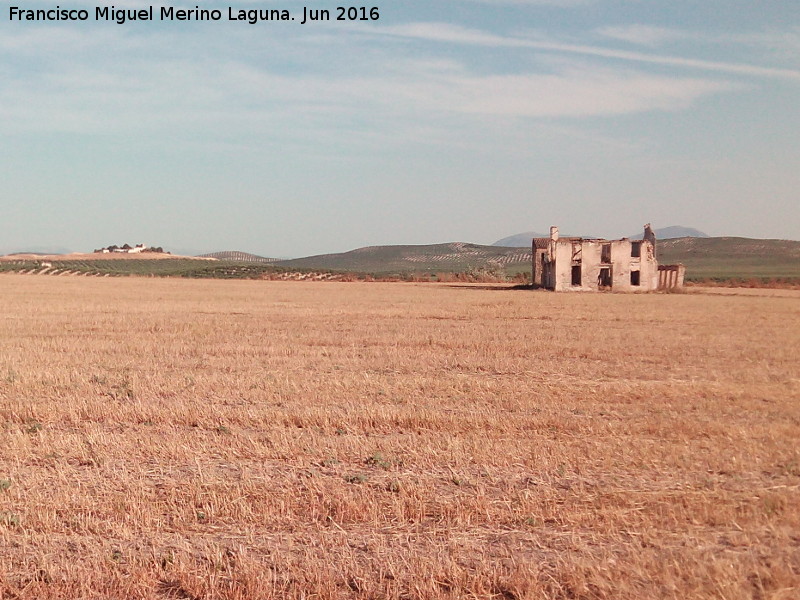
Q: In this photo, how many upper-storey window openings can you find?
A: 3